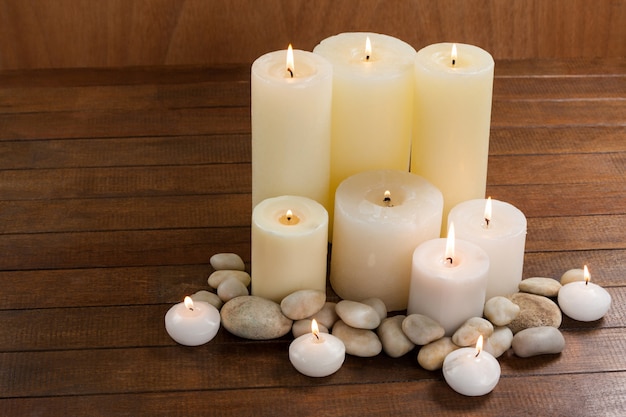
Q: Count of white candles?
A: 11